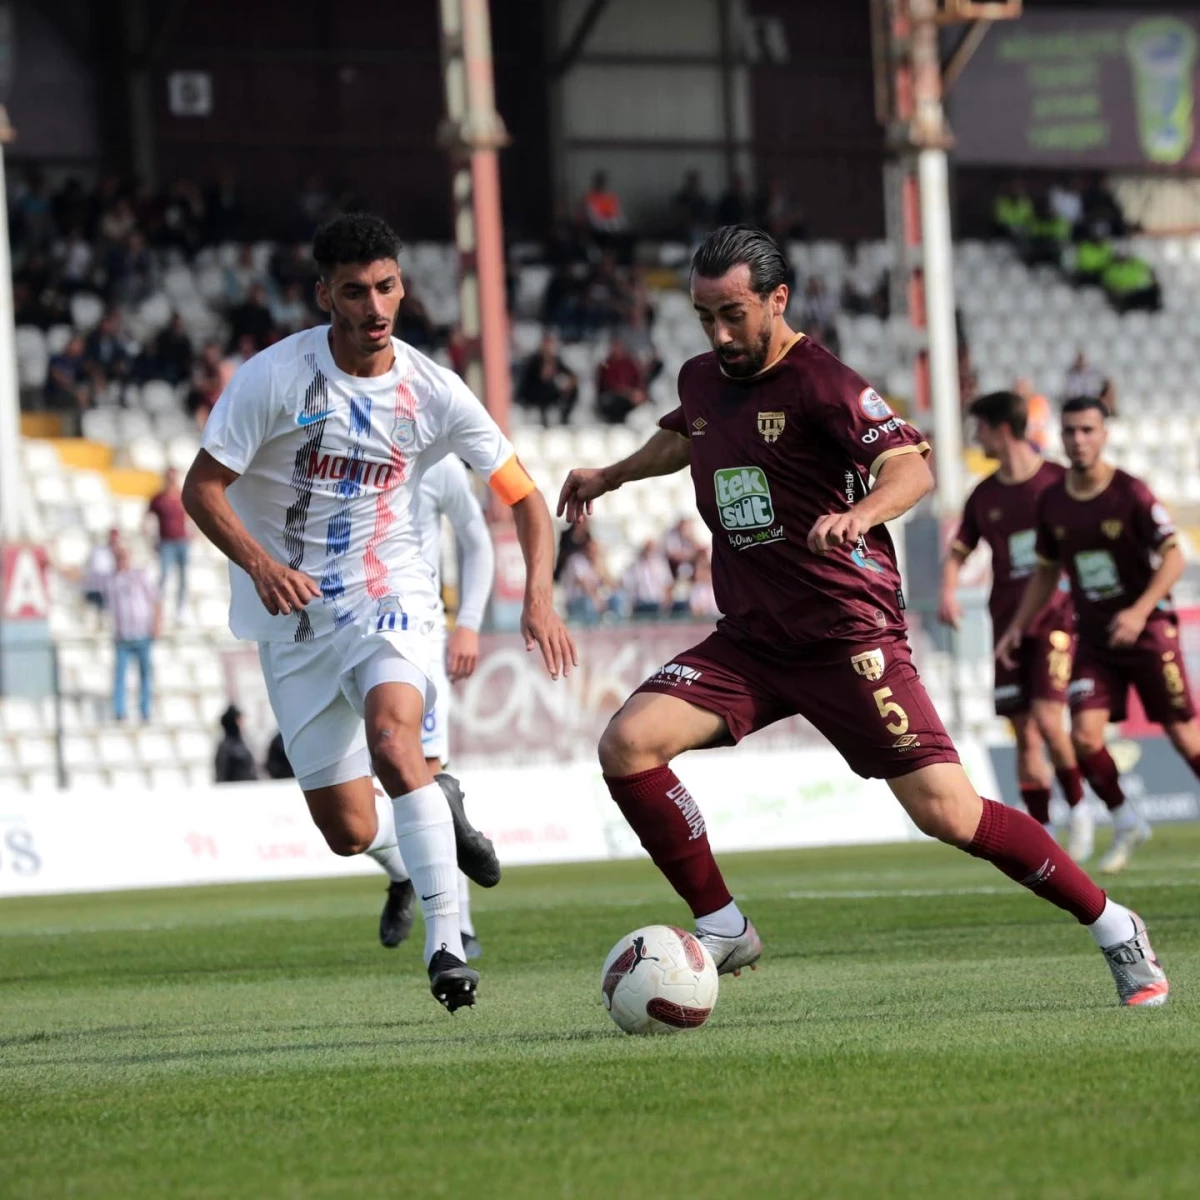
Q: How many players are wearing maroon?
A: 3